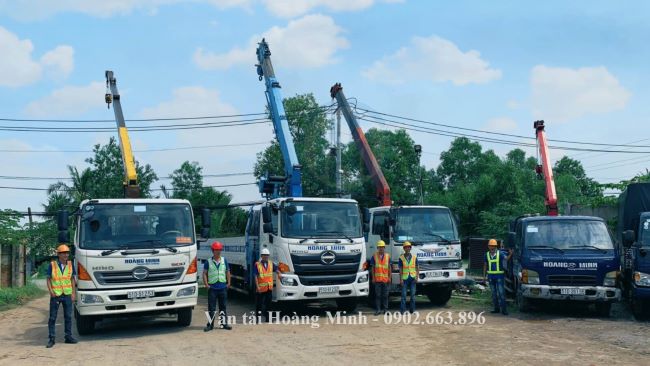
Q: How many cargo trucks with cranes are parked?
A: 4